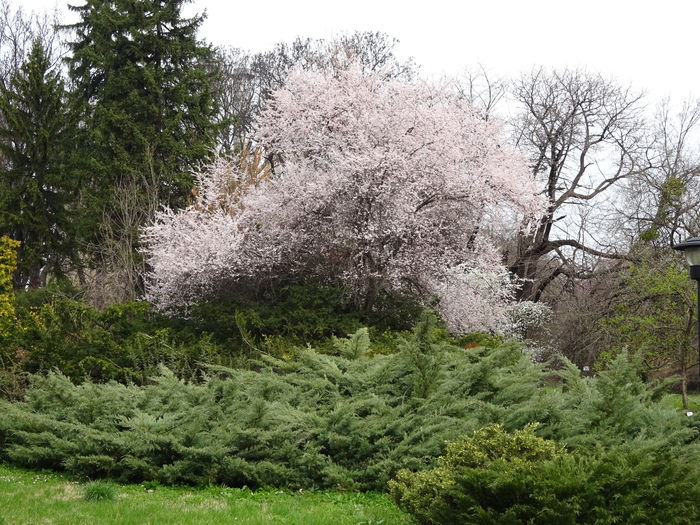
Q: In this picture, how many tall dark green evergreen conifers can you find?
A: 2